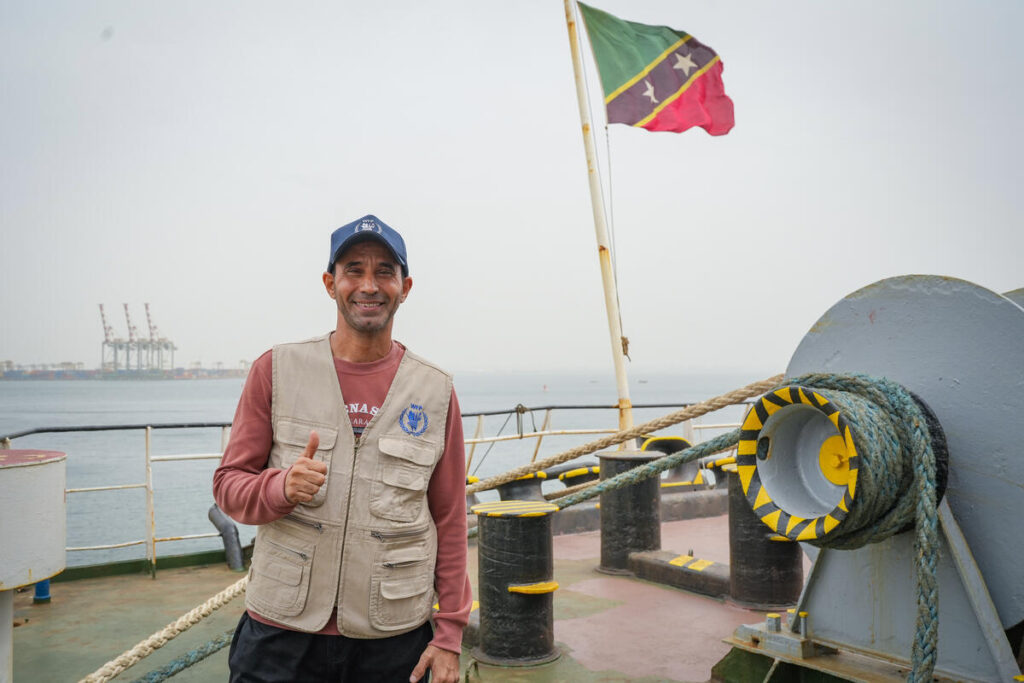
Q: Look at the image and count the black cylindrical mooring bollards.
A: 3